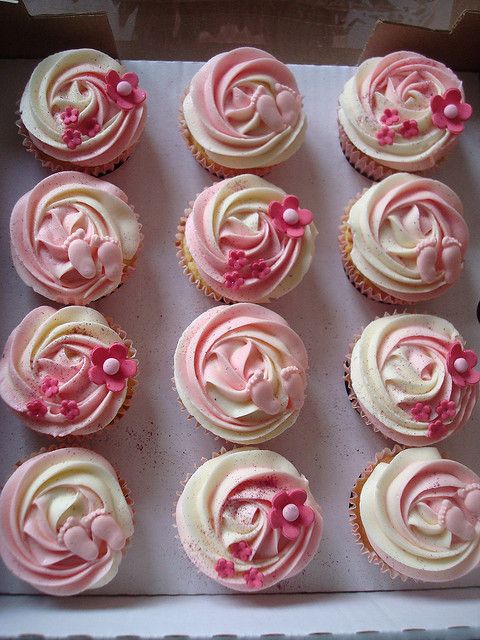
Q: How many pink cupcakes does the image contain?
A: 12